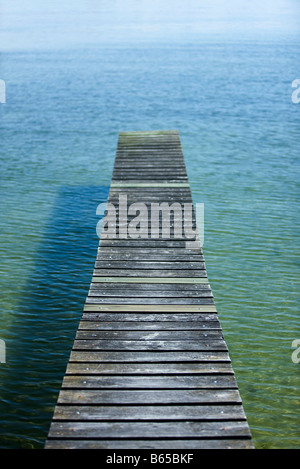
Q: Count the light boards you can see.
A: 3